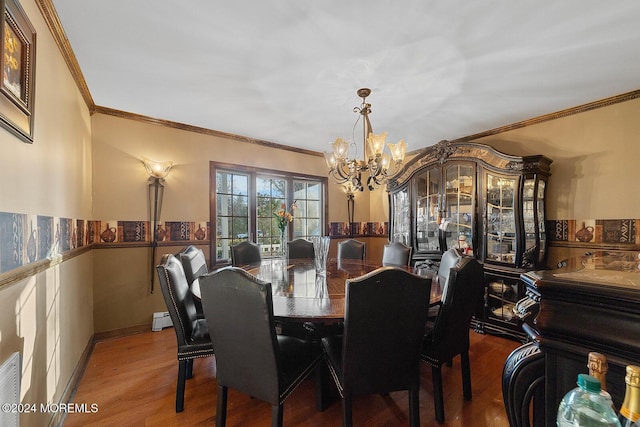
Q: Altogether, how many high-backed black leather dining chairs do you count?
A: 10